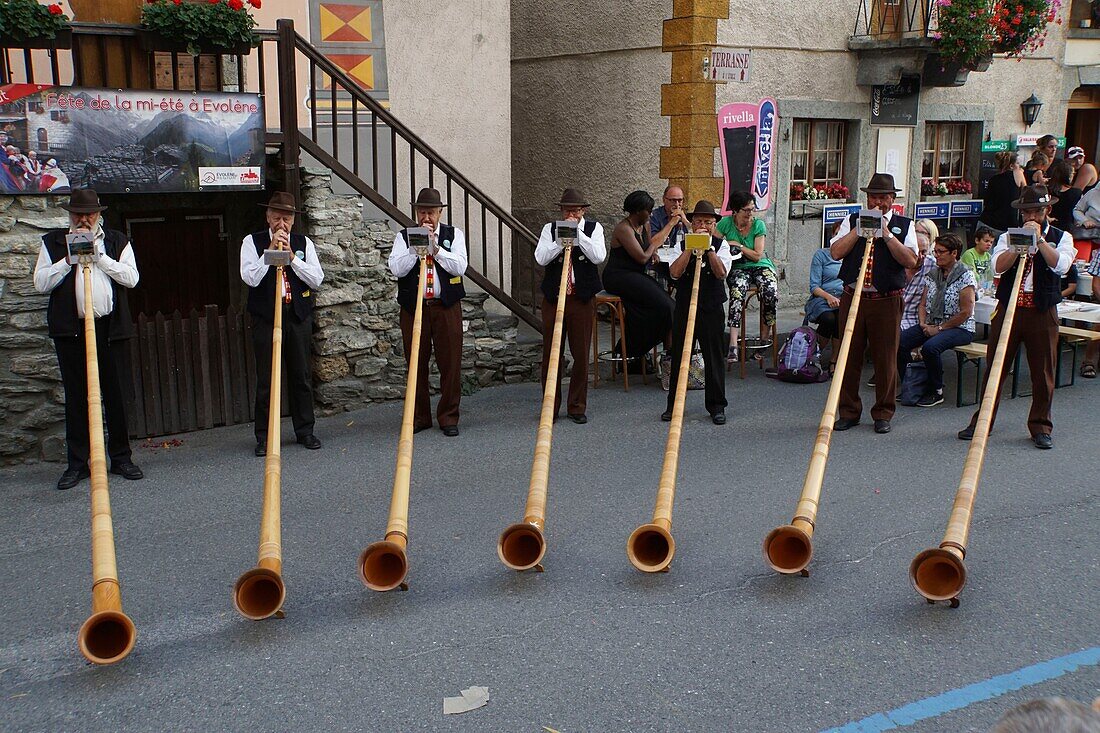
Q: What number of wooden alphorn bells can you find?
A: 7